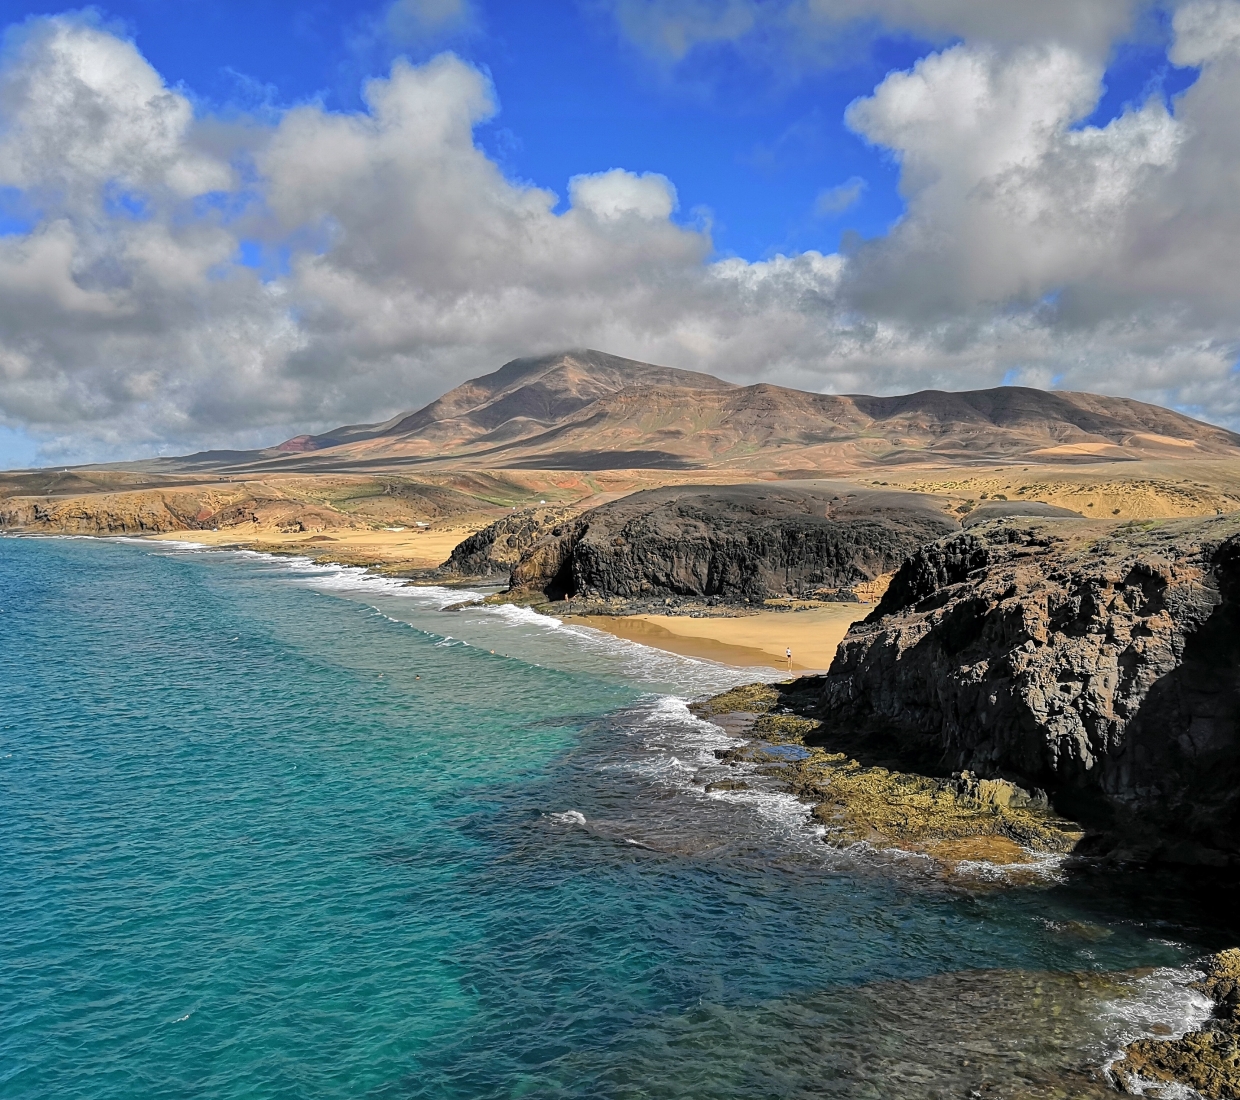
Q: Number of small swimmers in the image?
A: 4